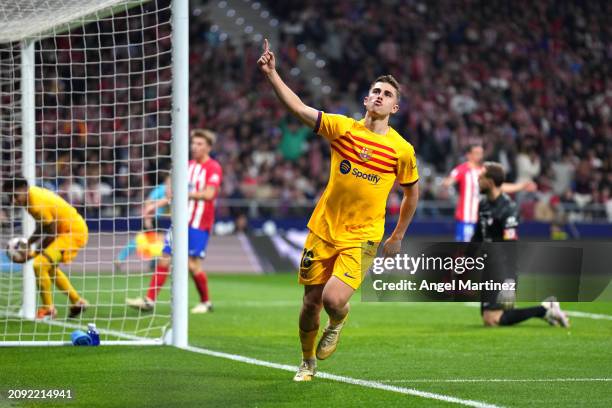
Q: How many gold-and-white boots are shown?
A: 2